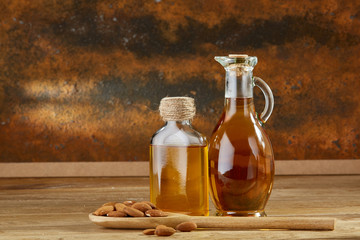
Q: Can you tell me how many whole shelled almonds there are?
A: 12